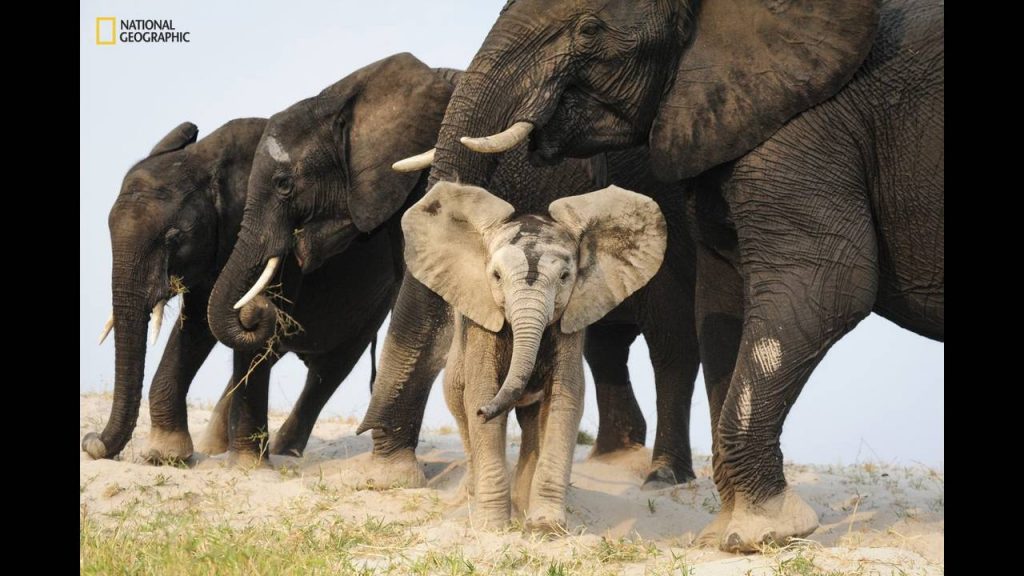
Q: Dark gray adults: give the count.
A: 3